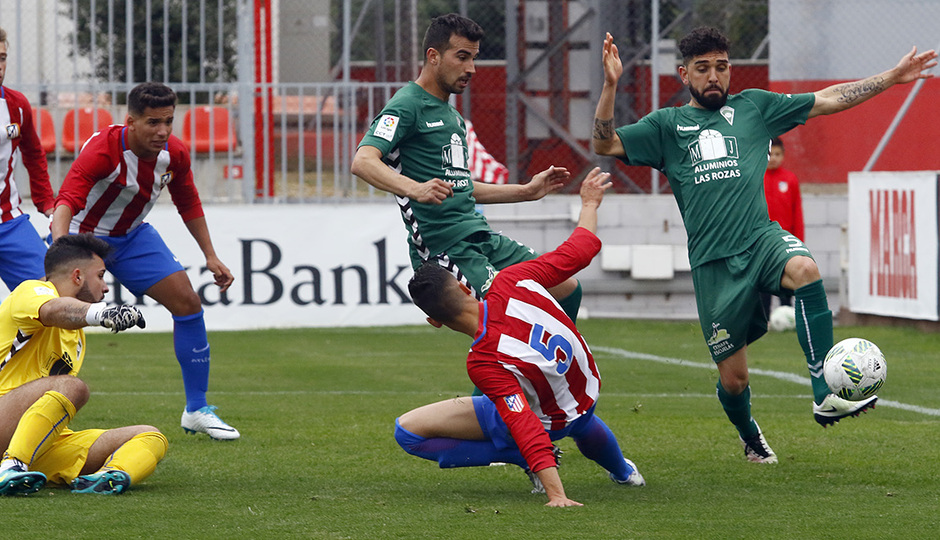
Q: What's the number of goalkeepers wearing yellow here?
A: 1